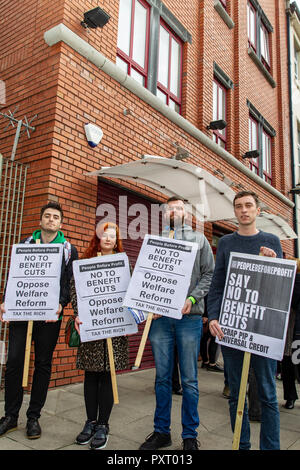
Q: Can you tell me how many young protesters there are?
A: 4